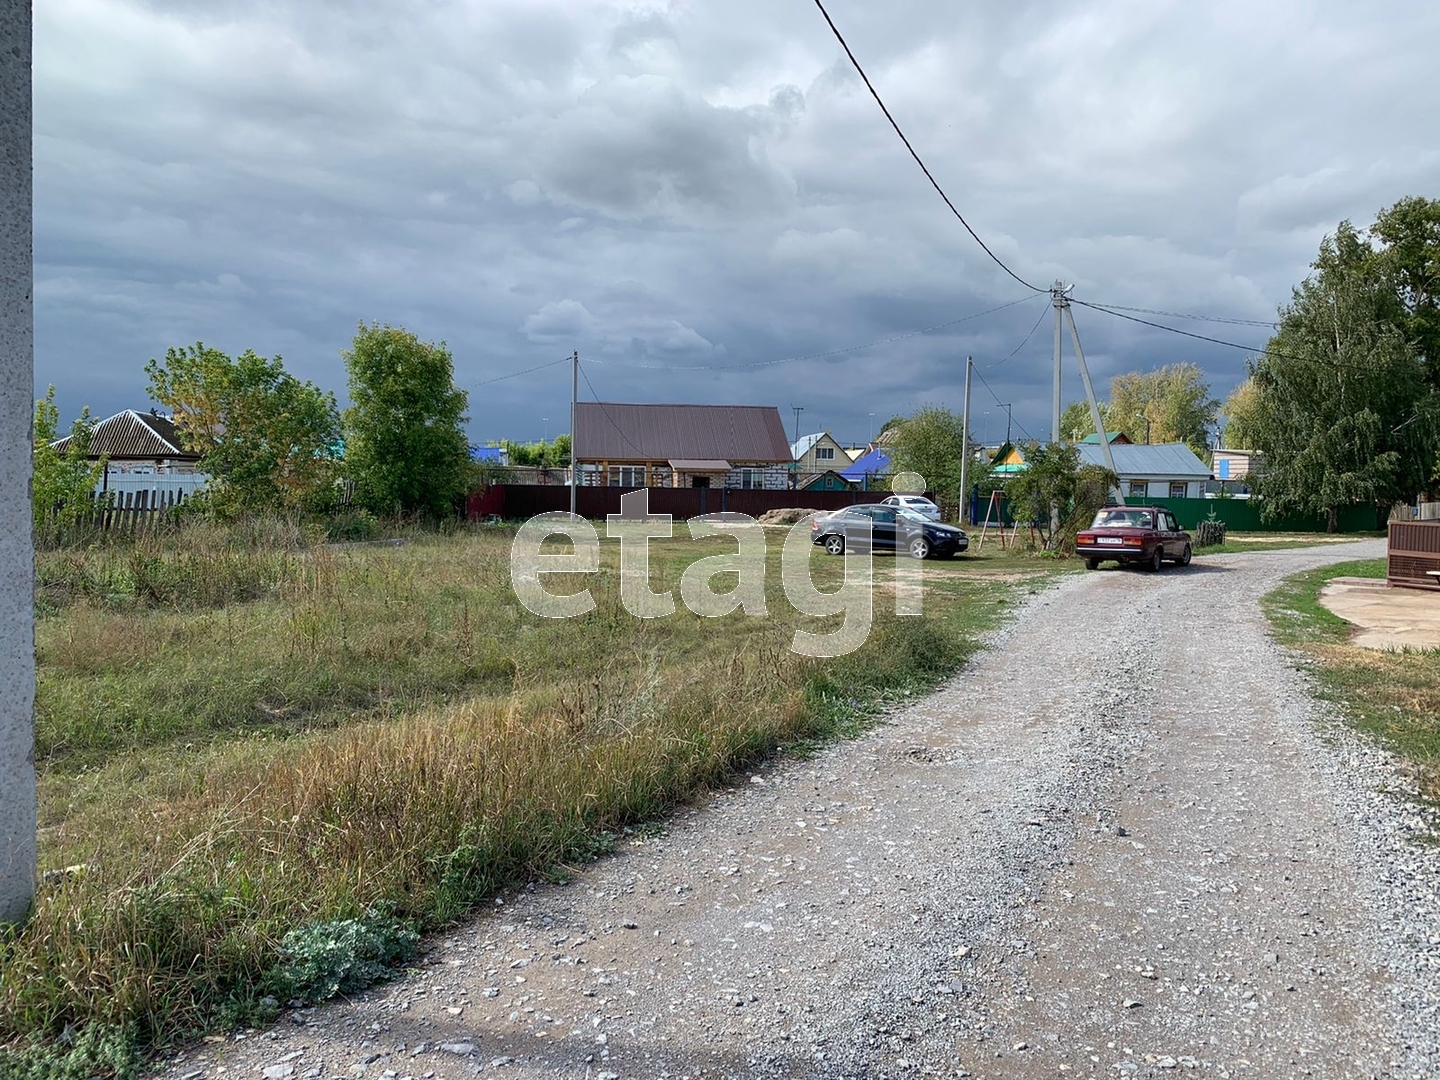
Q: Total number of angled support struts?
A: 1